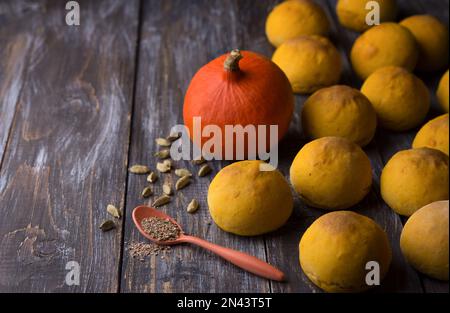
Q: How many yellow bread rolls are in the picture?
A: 14